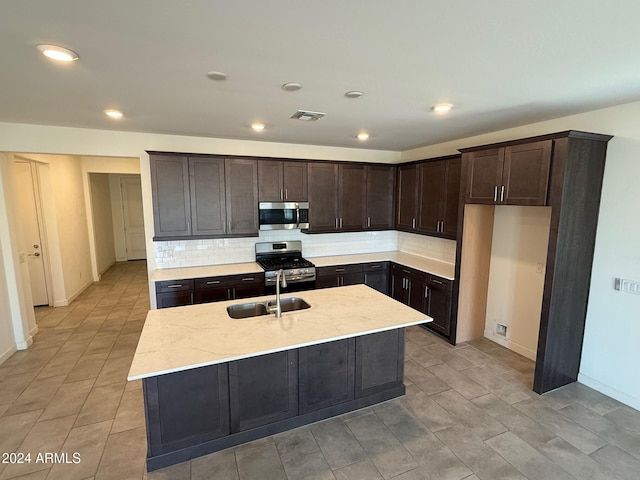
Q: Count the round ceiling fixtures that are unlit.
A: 3